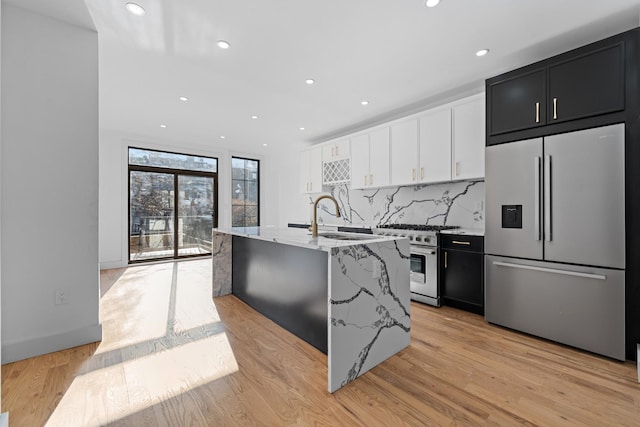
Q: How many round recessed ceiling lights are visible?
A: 12